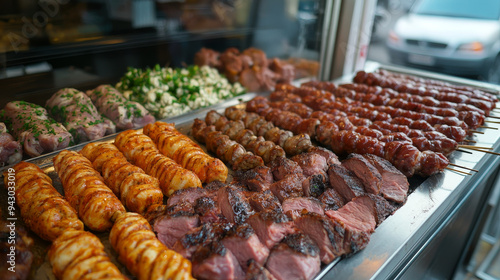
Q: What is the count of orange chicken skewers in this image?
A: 7